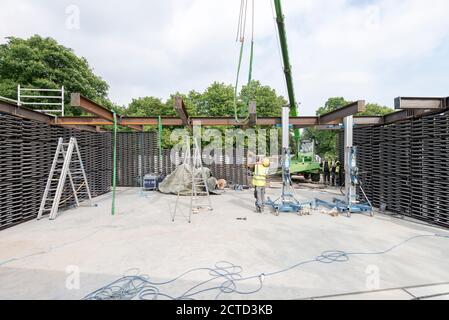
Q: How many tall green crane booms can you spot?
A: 1